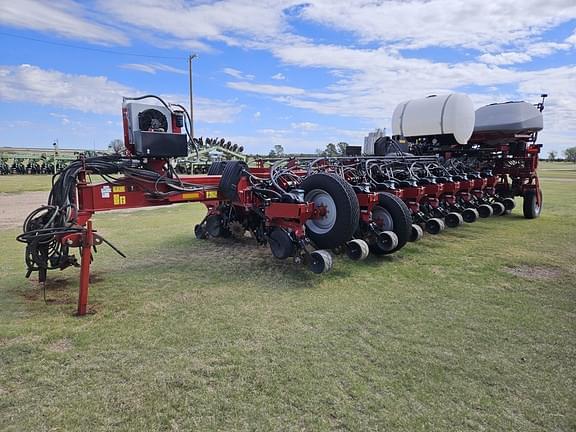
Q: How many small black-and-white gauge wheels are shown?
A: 10